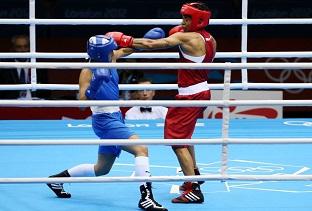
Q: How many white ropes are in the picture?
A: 7